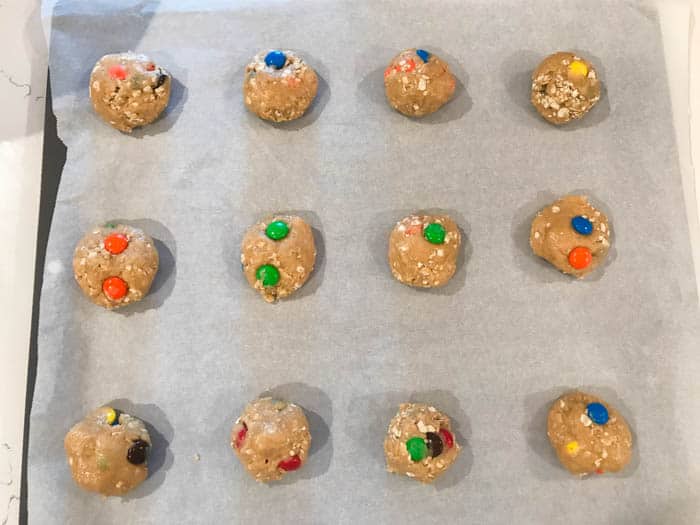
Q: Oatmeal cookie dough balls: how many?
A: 12